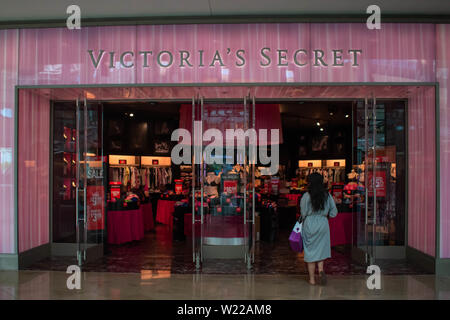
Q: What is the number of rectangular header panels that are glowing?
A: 4